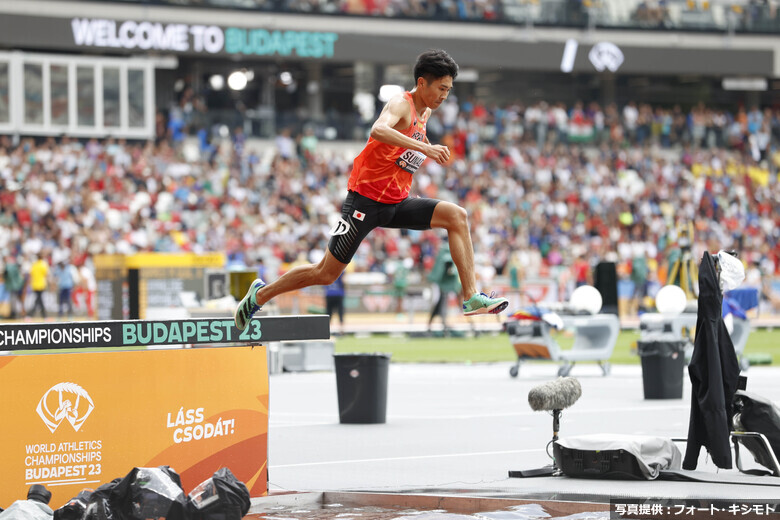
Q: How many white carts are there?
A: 2